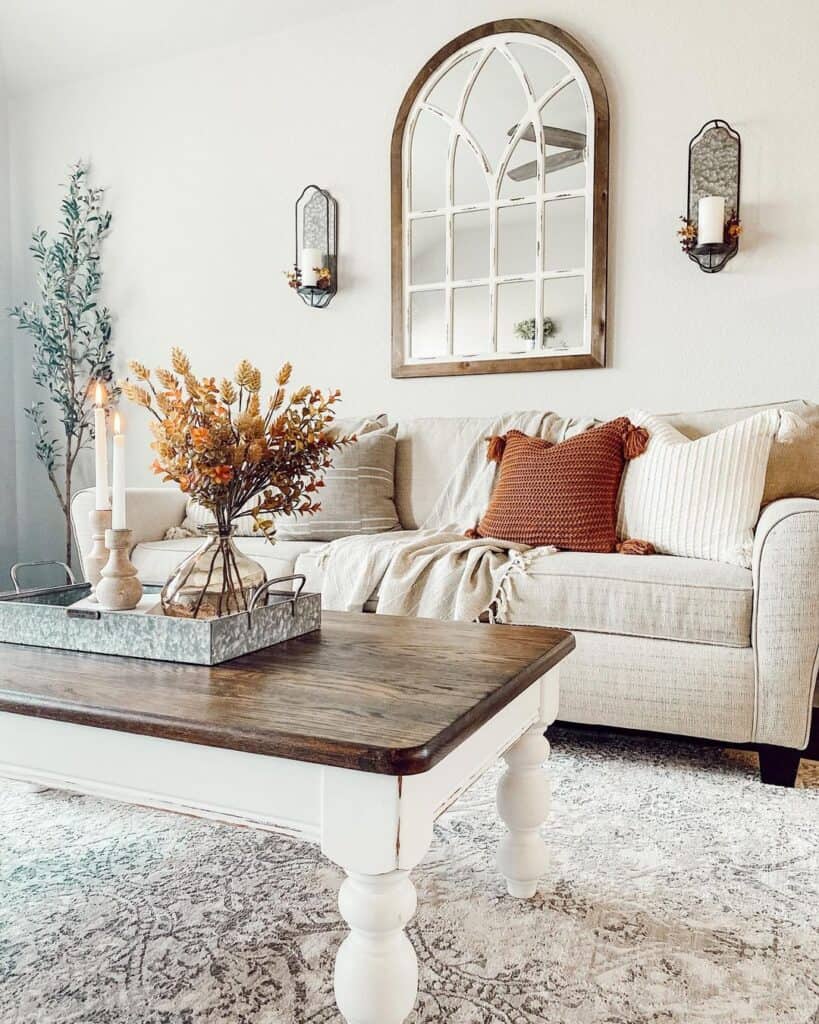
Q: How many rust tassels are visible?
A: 4